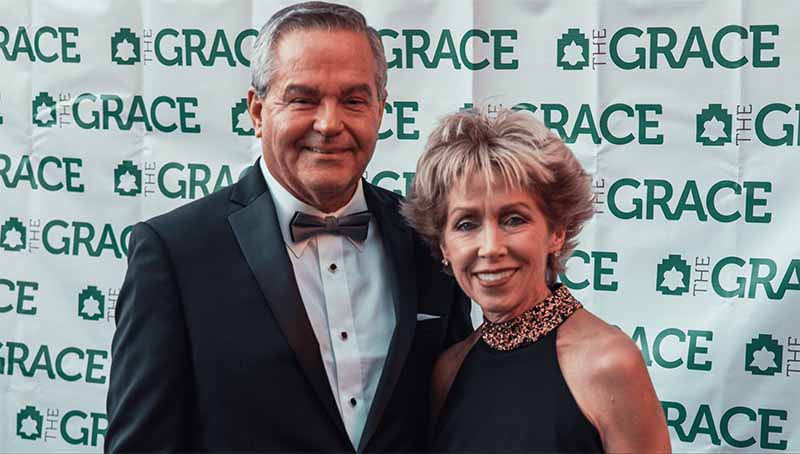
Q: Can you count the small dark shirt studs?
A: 3